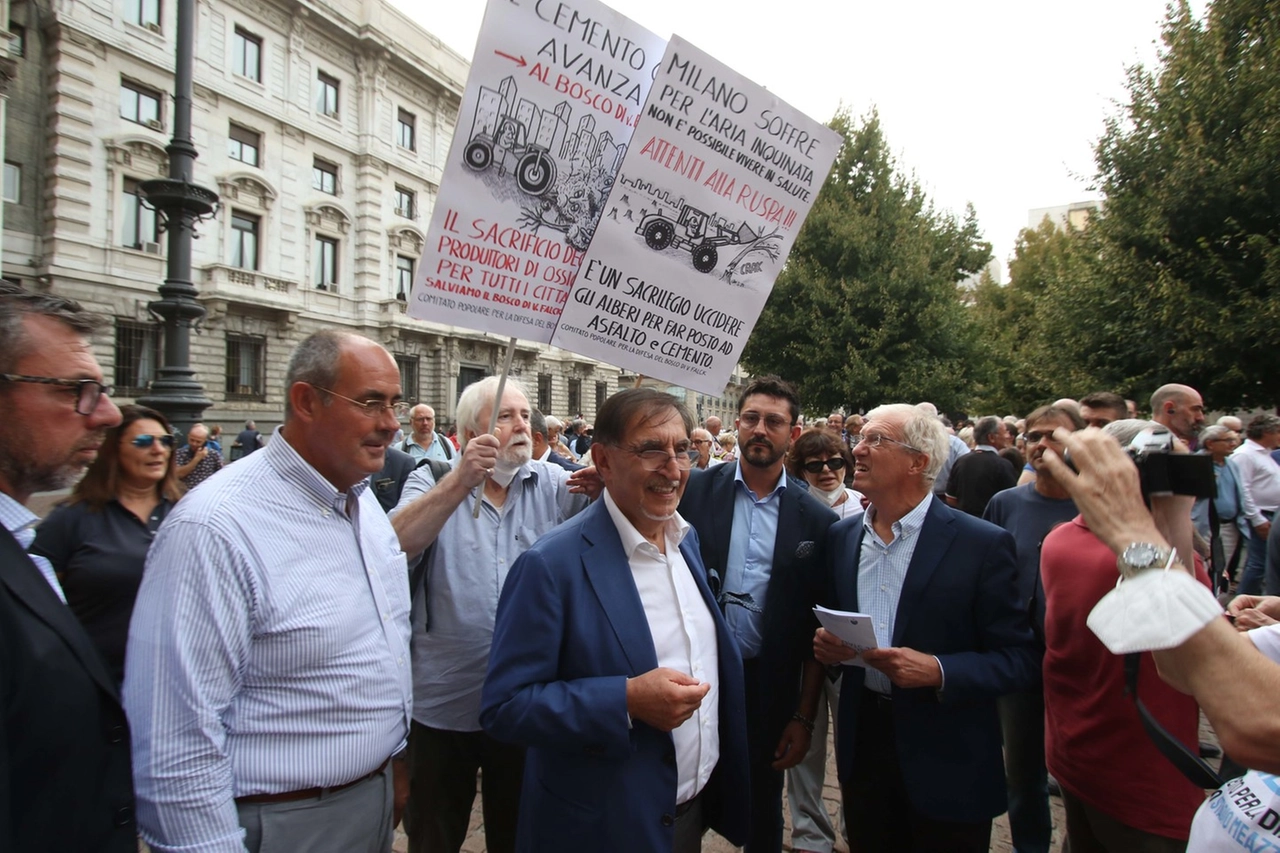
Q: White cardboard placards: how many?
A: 2